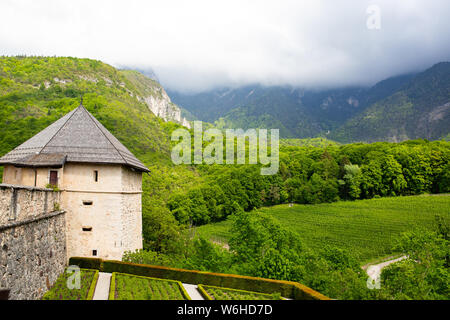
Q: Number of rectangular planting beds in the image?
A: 3